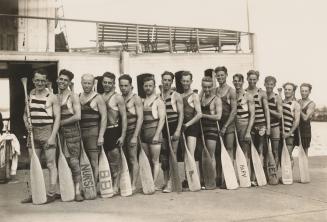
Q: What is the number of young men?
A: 15